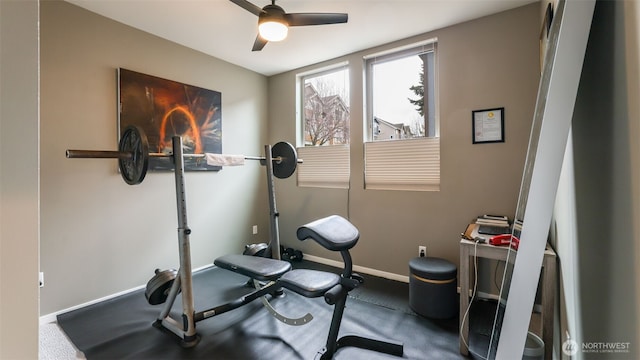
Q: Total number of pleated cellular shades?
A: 2